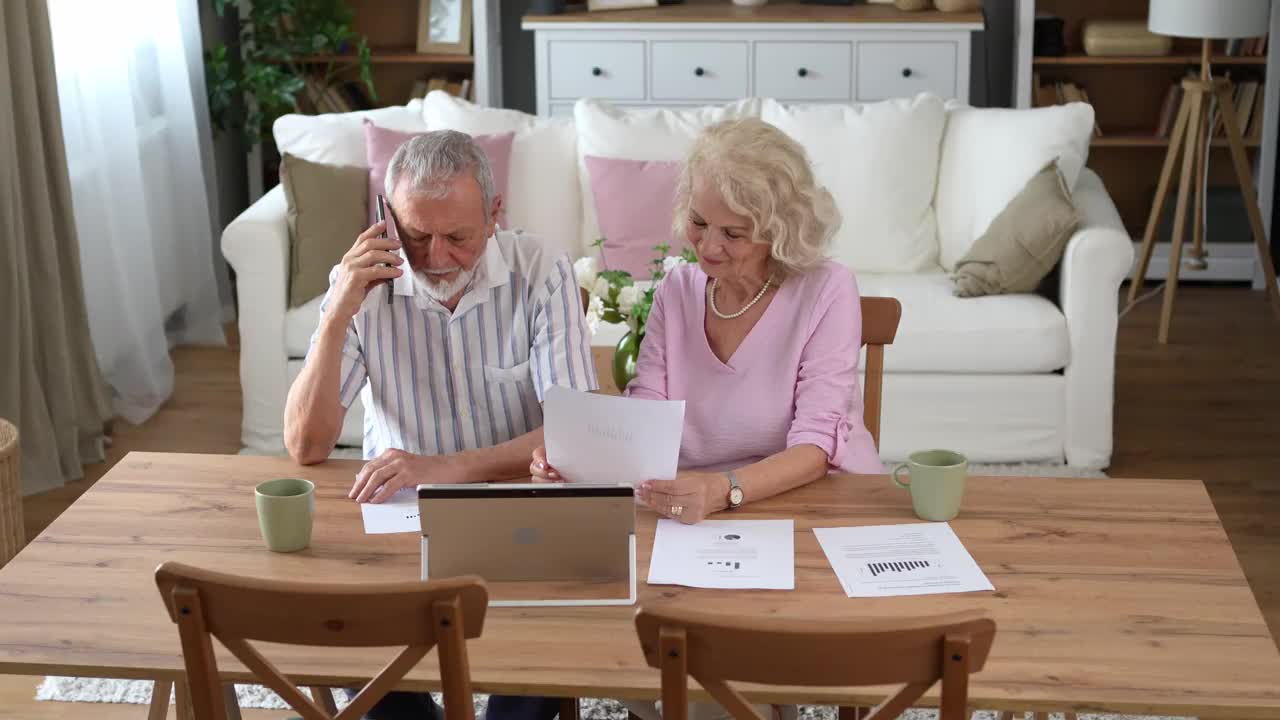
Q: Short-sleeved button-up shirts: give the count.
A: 1